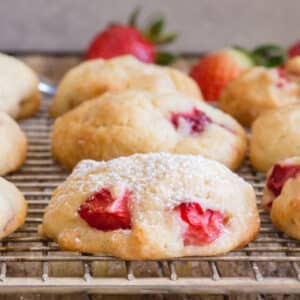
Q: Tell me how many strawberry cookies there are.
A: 9